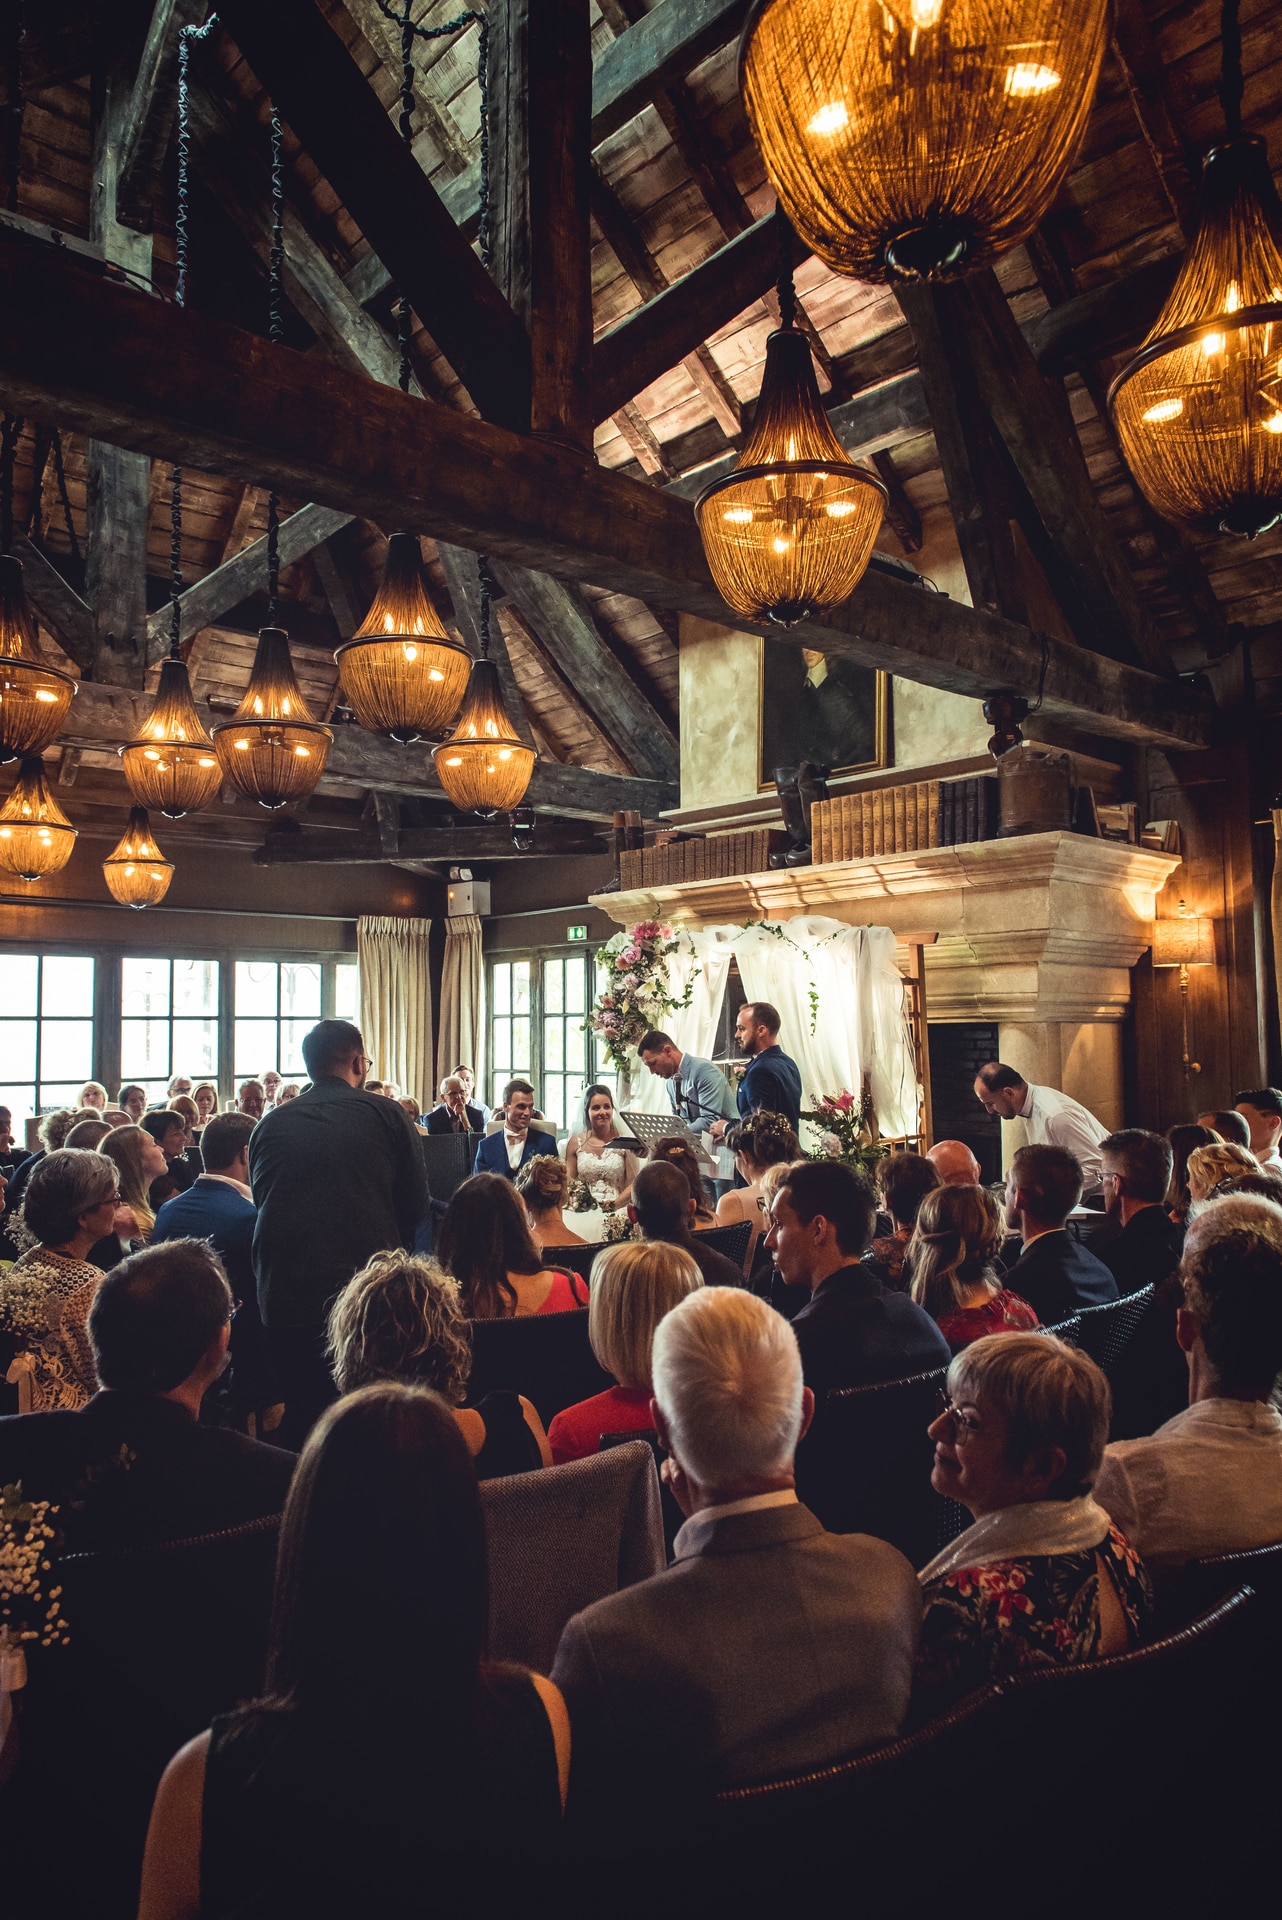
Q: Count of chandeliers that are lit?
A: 10